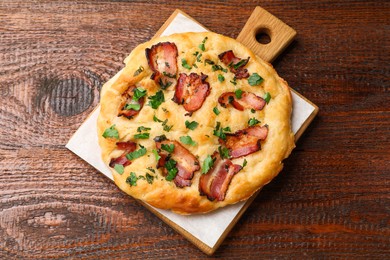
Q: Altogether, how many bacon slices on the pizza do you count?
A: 9